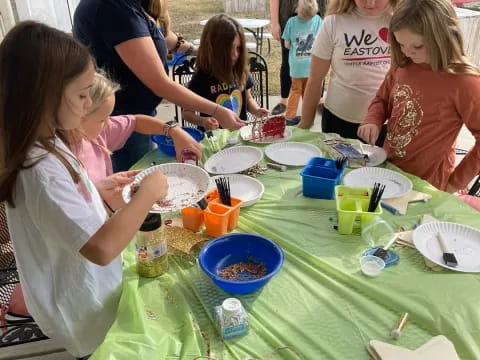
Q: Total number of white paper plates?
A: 8